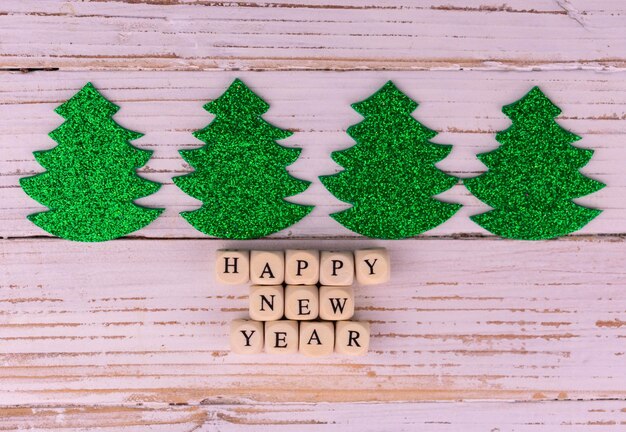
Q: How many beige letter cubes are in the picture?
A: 12